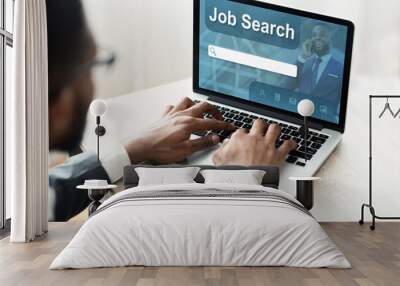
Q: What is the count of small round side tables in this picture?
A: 2